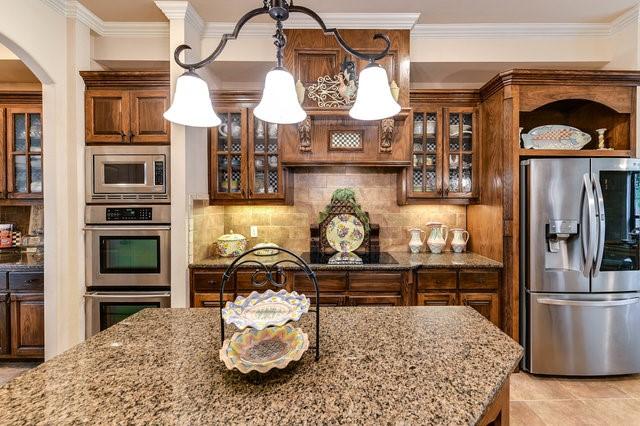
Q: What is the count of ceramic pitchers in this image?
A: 3